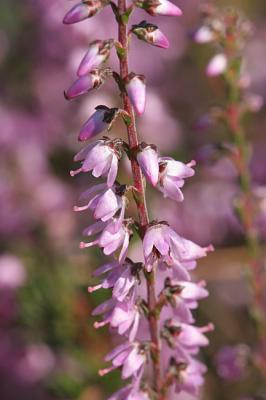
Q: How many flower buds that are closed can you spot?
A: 8